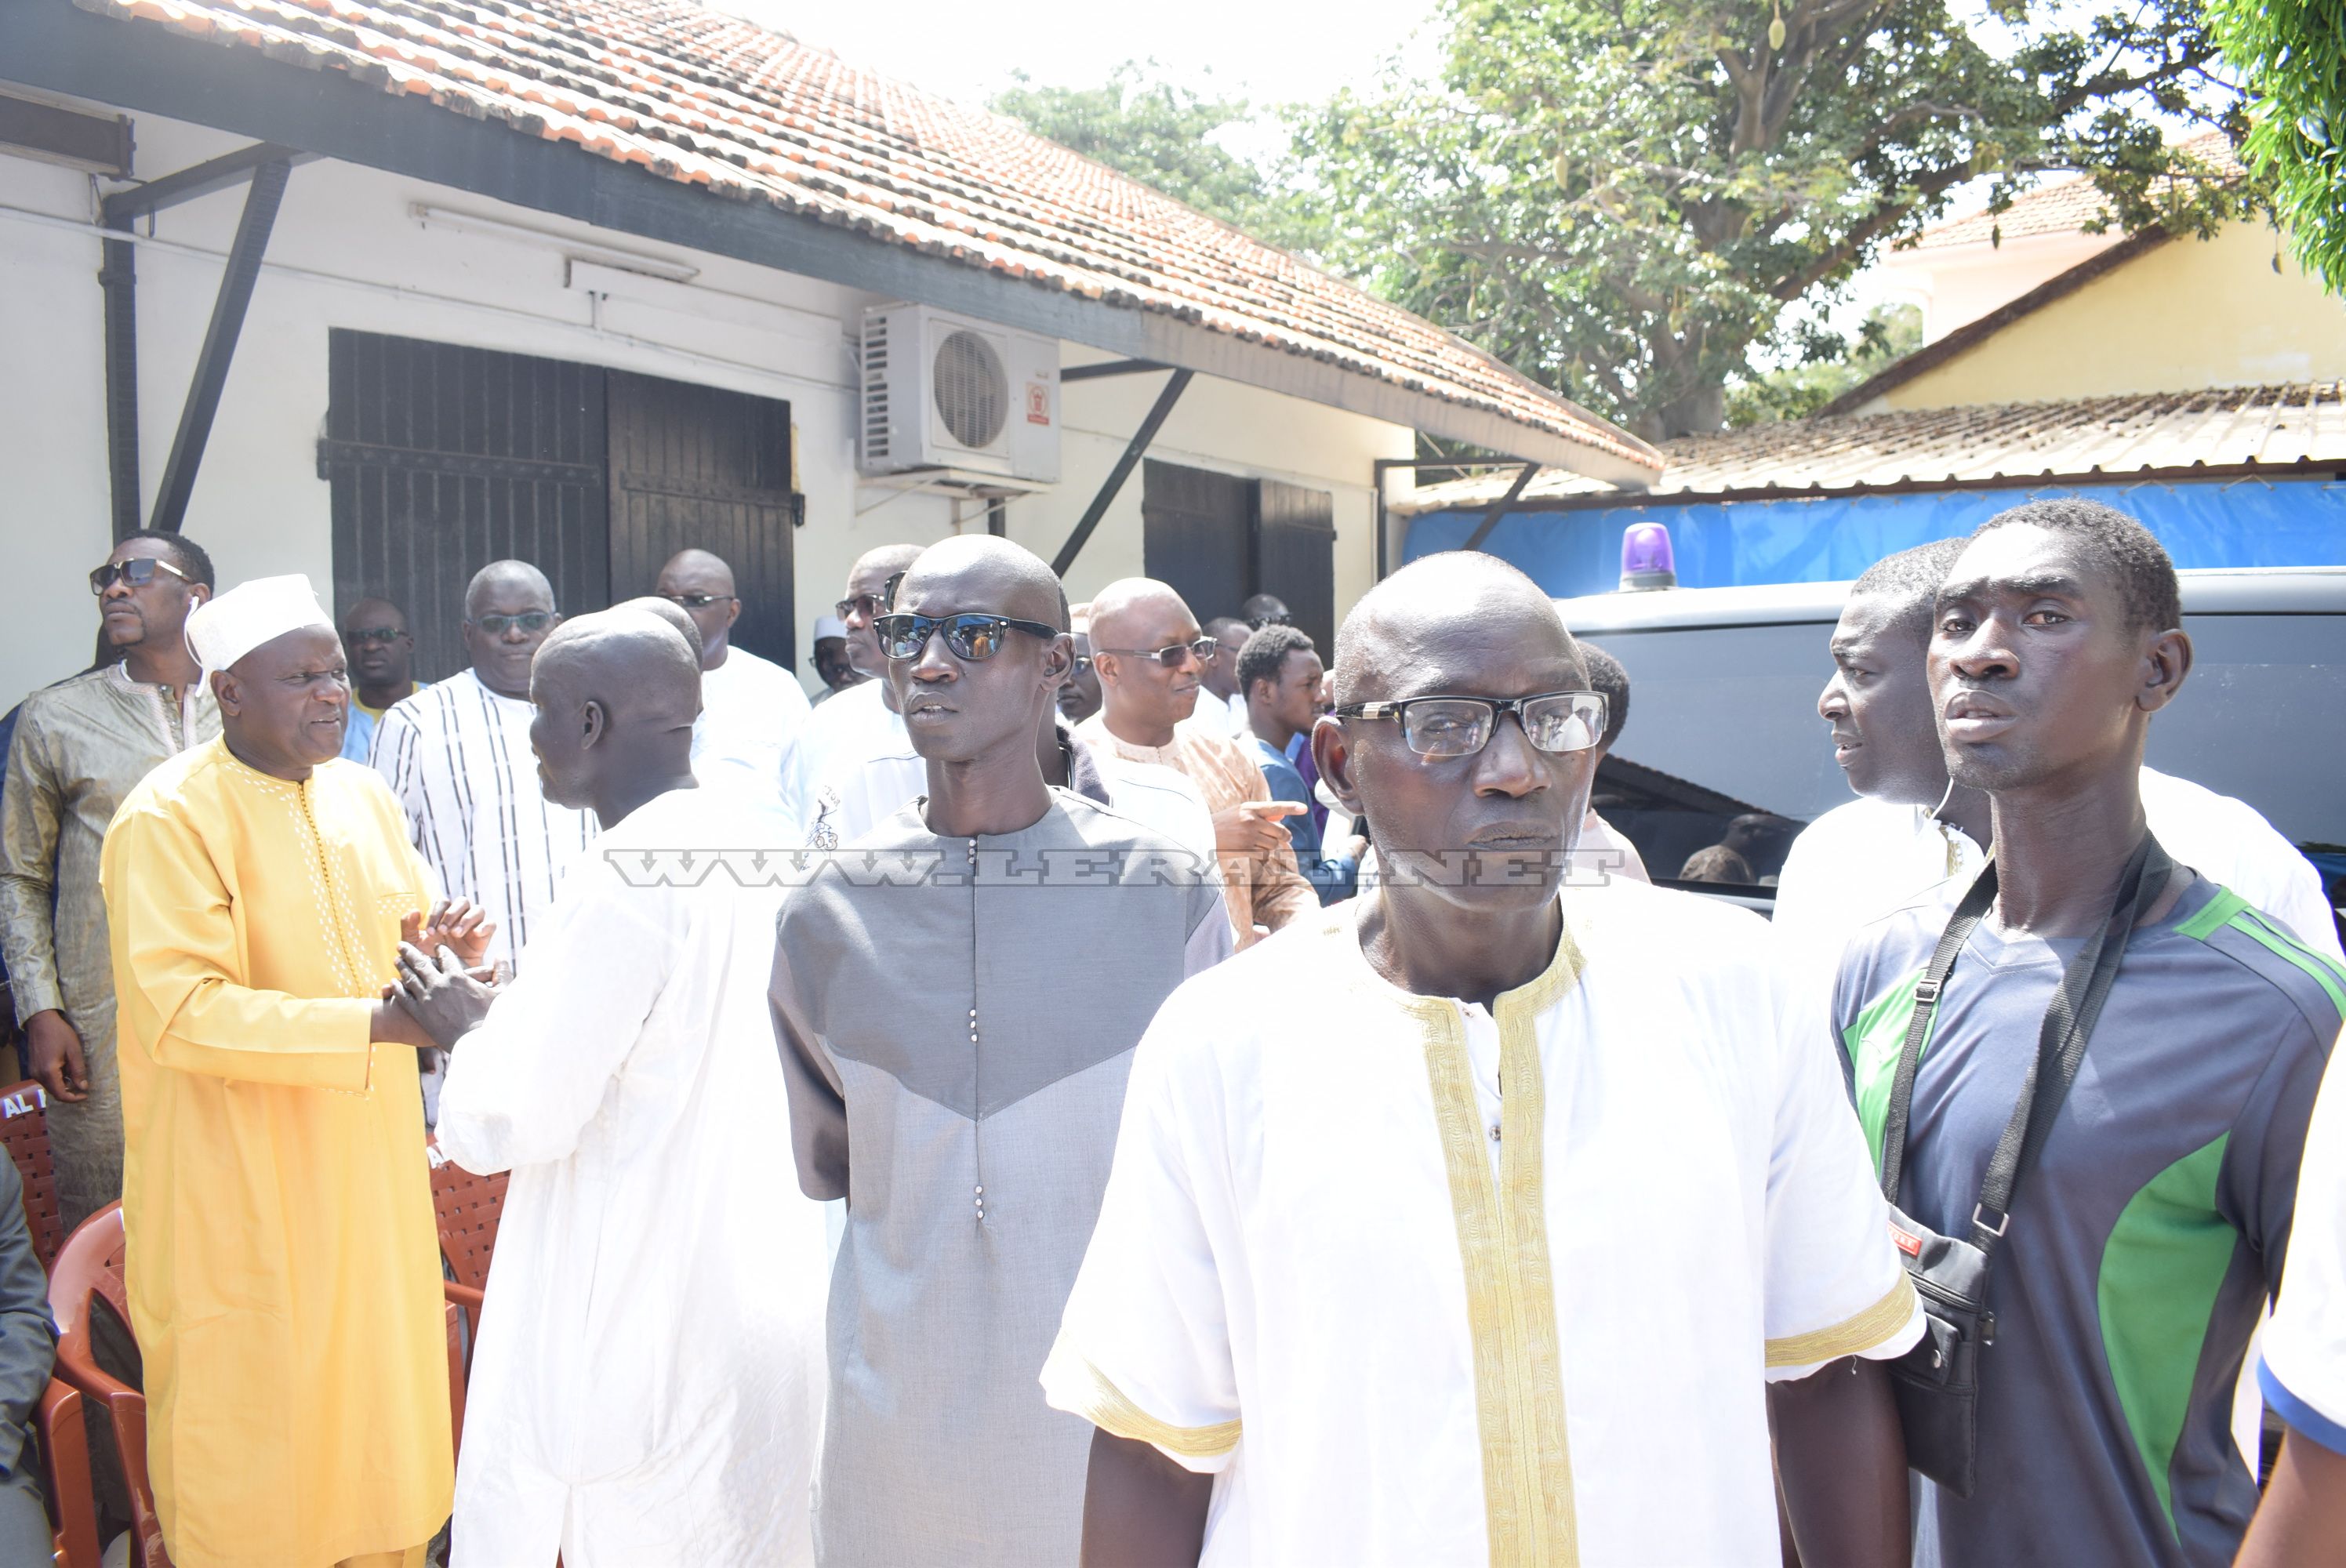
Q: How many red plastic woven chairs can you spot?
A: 3